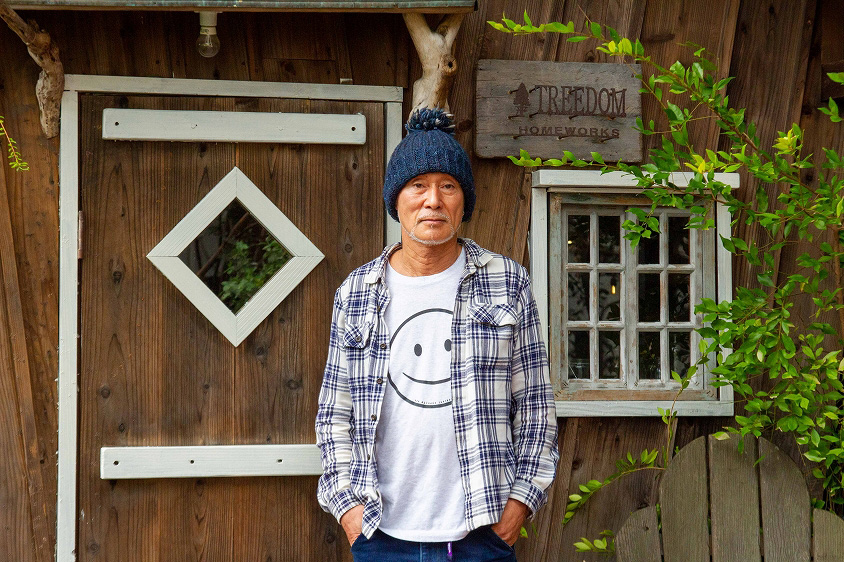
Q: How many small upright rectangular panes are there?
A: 12